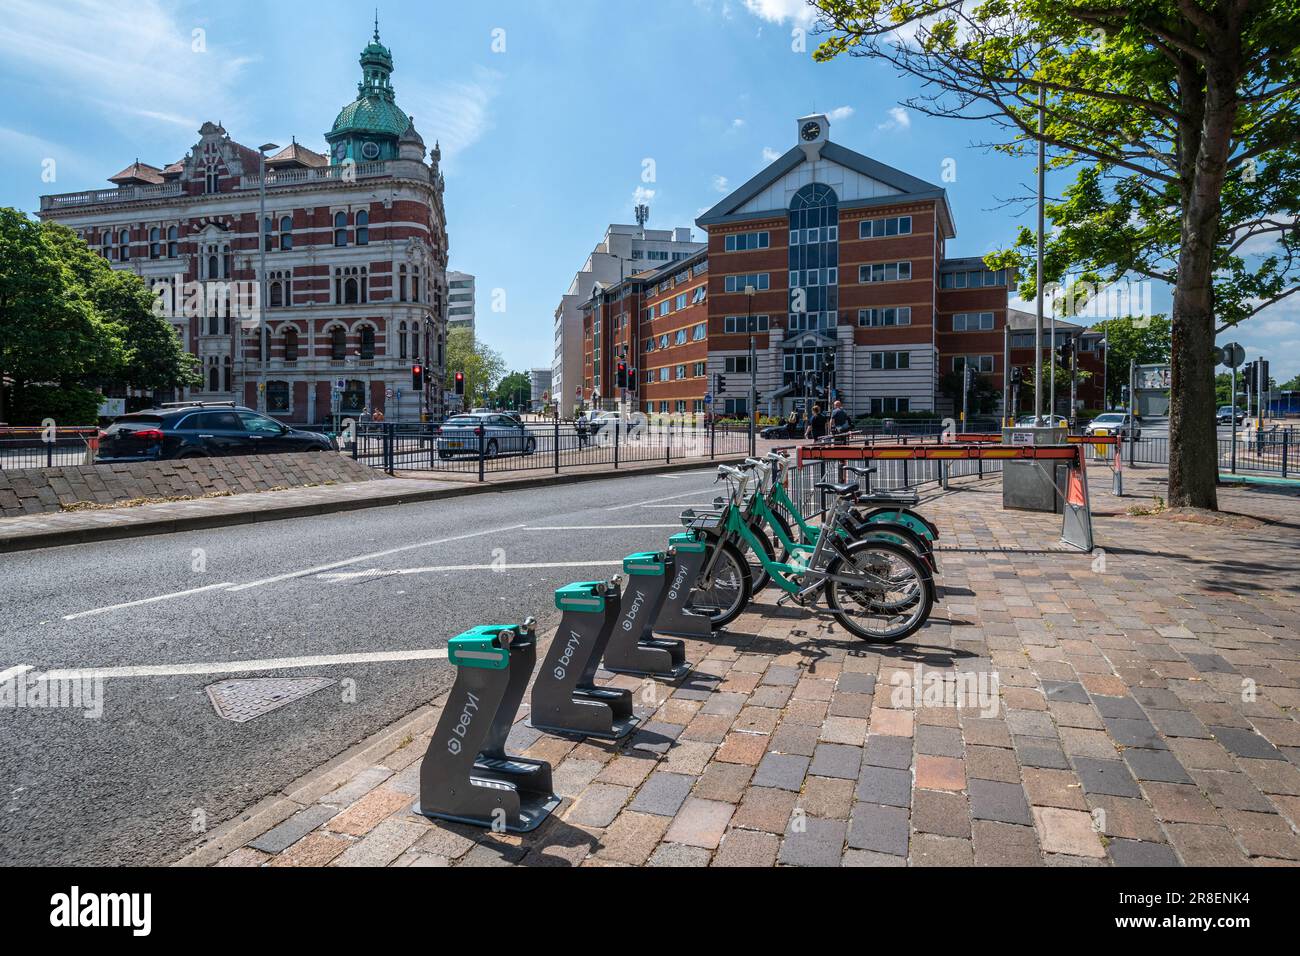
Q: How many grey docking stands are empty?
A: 3